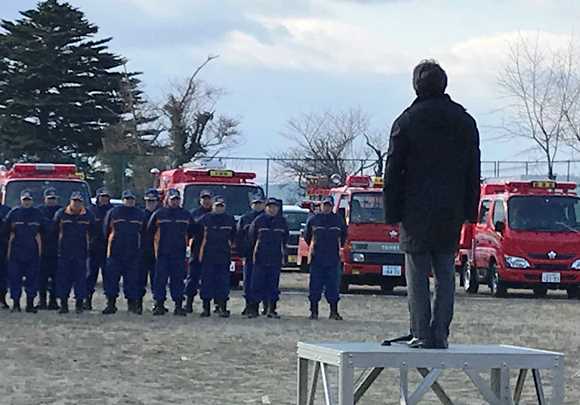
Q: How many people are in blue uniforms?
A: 13